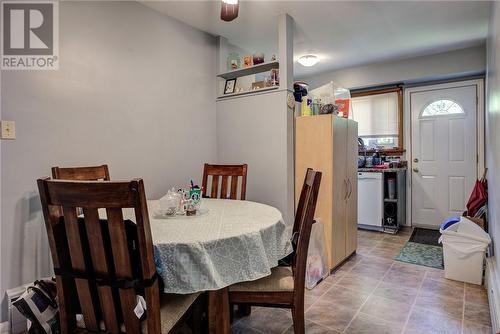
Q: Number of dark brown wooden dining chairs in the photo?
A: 4